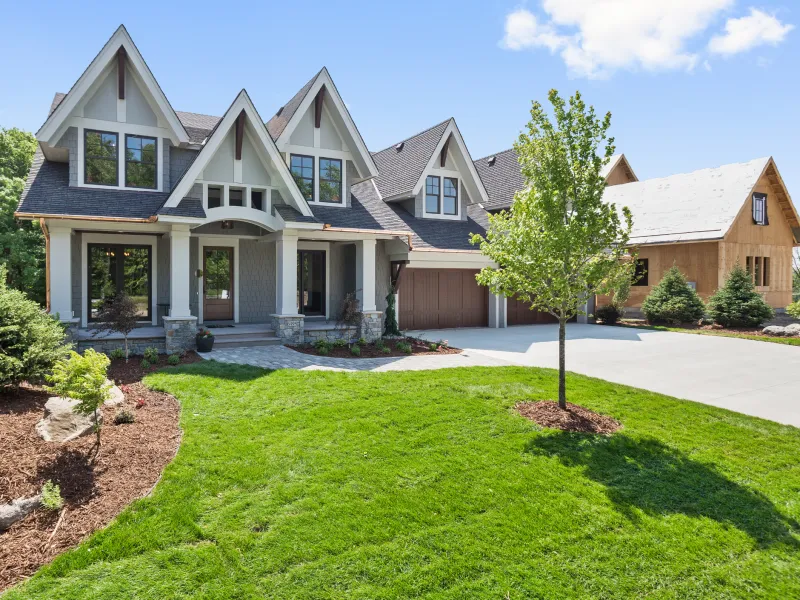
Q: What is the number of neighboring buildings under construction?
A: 1